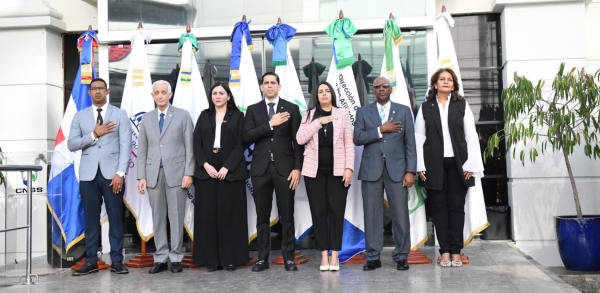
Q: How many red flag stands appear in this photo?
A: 8